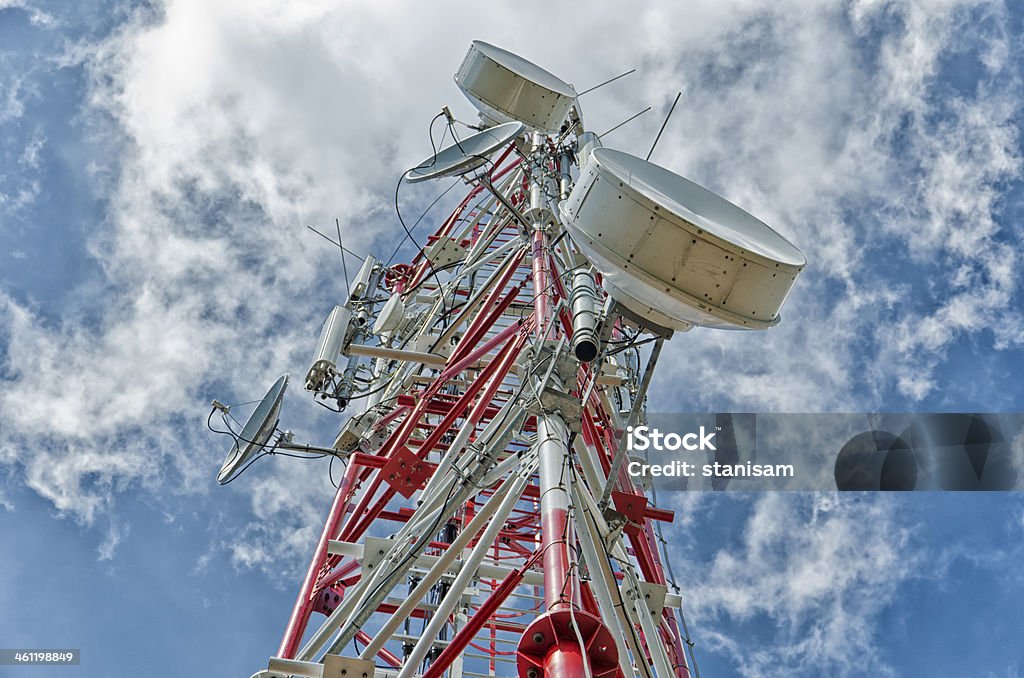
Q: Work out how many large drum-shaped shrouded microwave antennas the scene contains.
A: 2